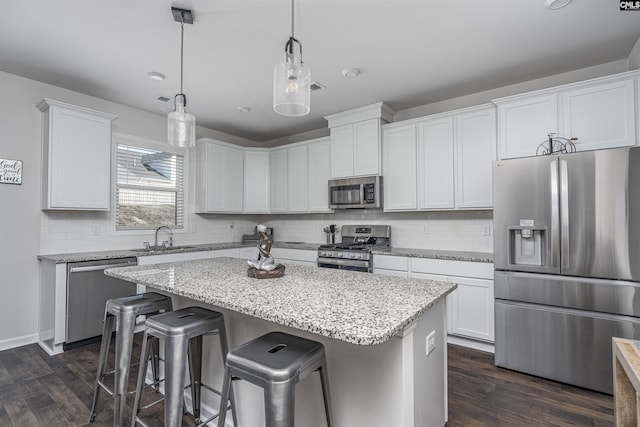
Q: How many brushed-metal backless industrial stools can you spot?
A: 3